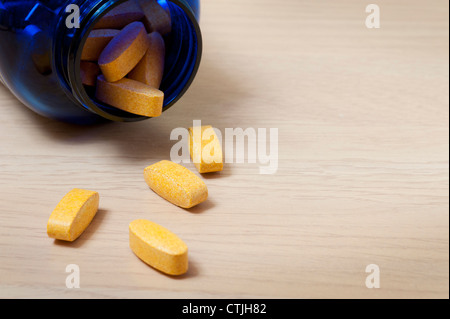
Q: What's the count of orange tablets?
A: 11